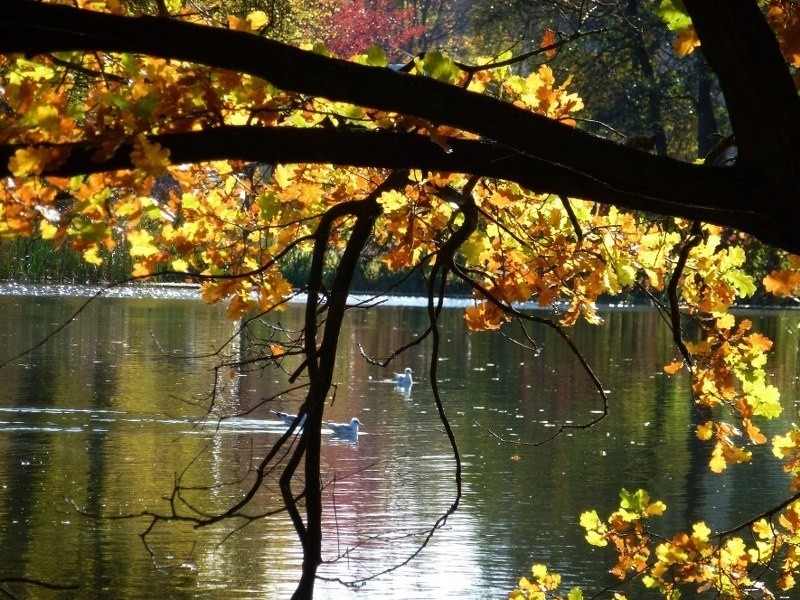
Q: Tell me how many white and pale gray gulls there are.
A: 3